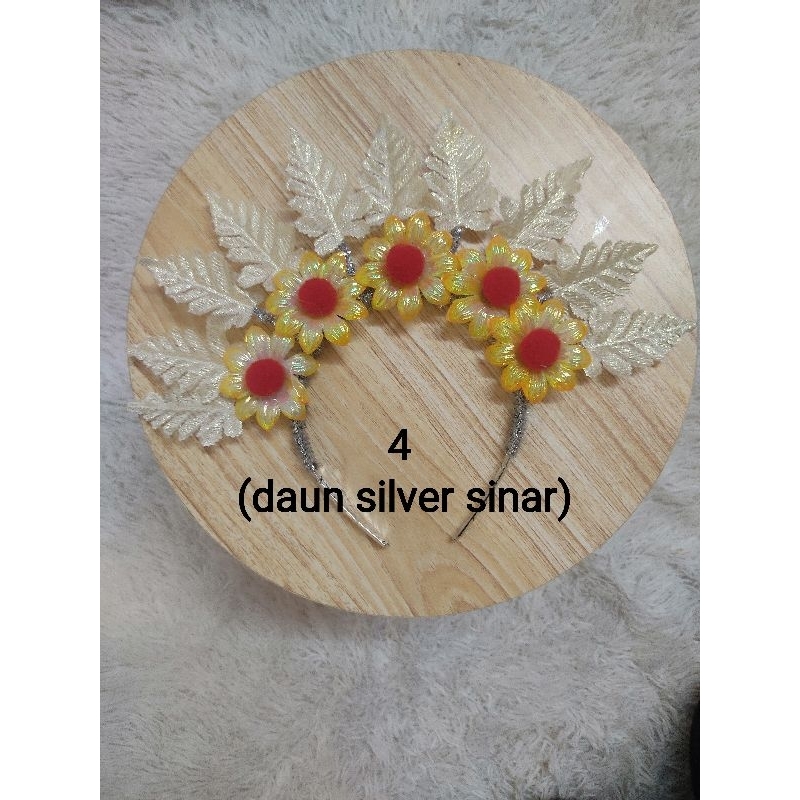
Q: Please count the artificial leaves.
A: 10